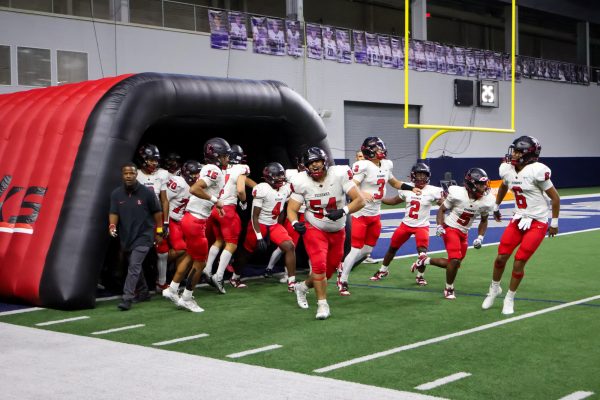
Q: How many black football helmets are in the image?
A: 12